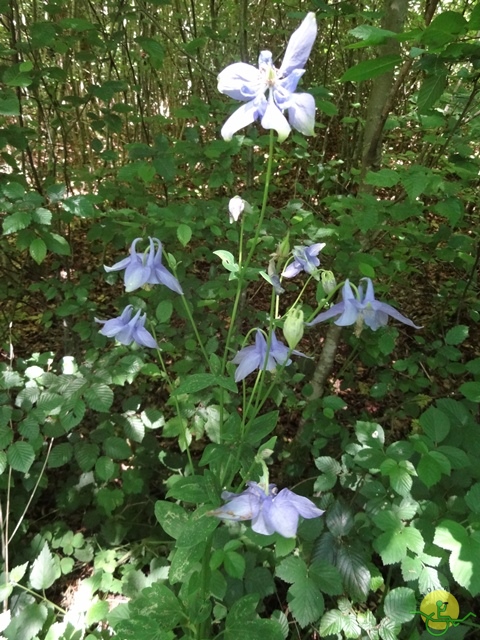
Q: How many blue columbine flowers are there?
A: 7